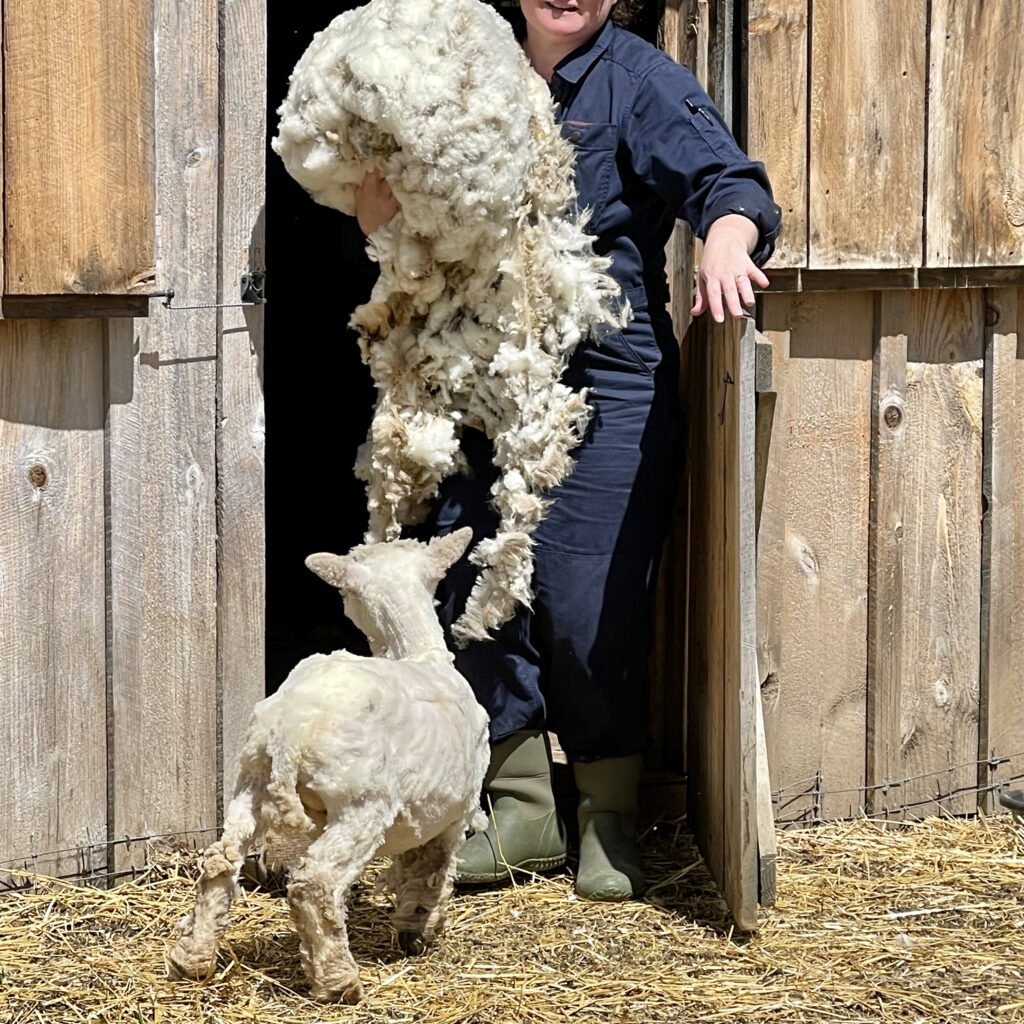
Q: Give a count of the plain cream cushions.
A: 0